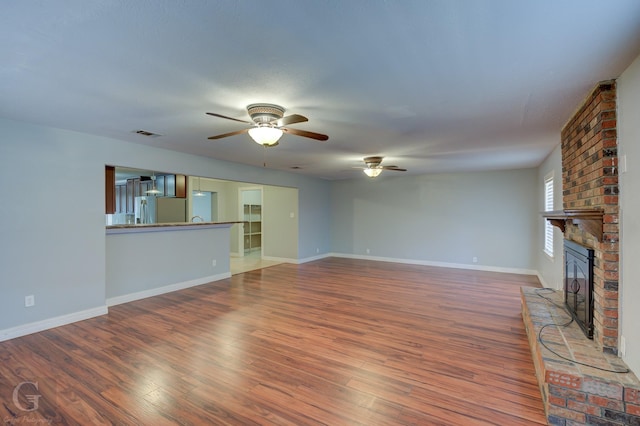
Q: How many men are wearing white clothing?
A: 0